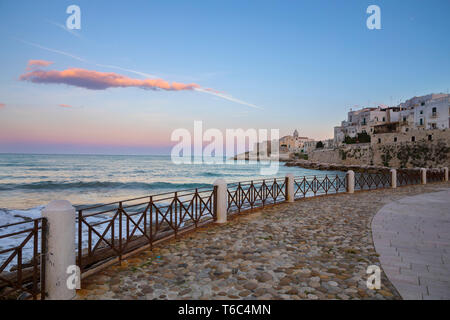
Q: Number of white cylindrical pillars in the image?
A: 7